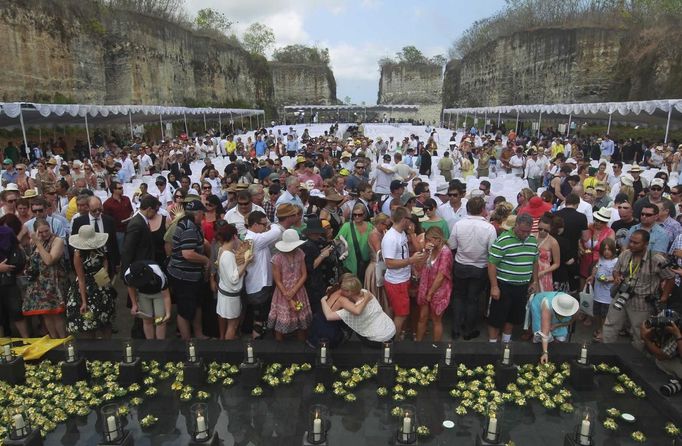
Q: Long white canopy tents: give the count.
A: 3